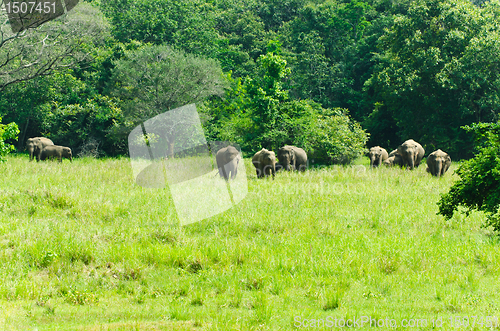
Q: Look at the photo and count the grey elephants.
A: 9